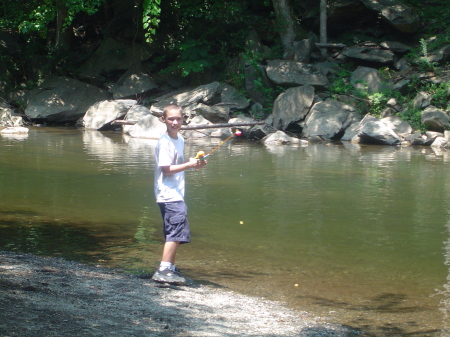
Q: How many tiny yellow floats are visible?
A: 2